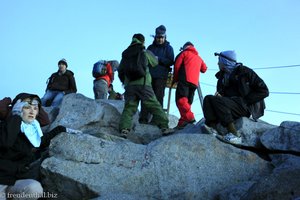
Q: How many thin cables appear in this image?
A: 3